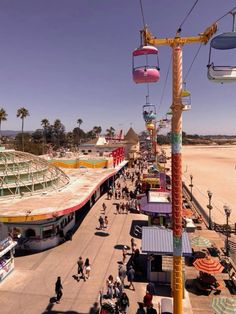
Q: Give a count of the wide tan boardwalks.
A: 1